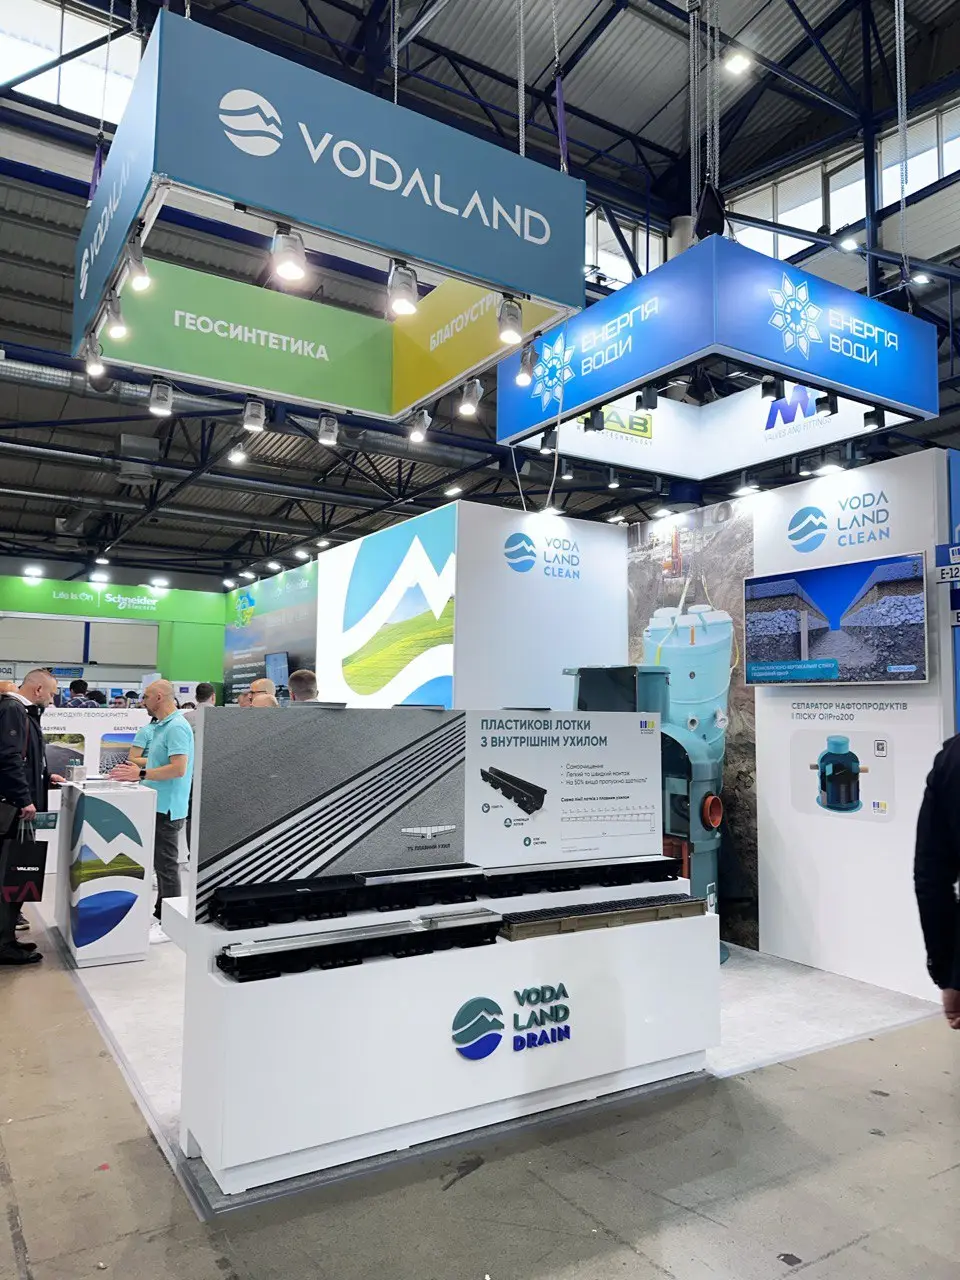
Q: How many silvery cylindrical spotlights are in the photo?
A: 12